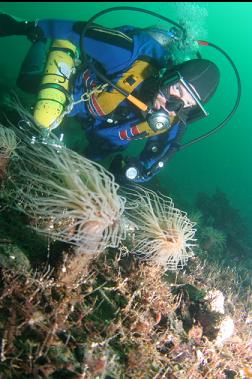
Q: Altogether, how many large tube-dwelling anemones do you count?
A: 2